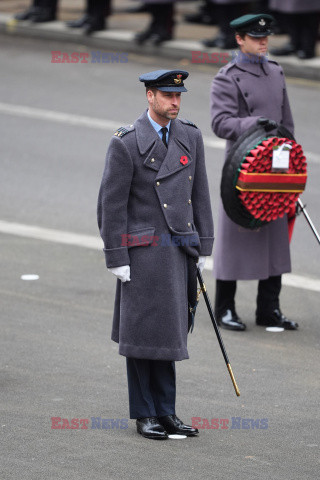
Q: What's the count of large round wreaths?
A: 1